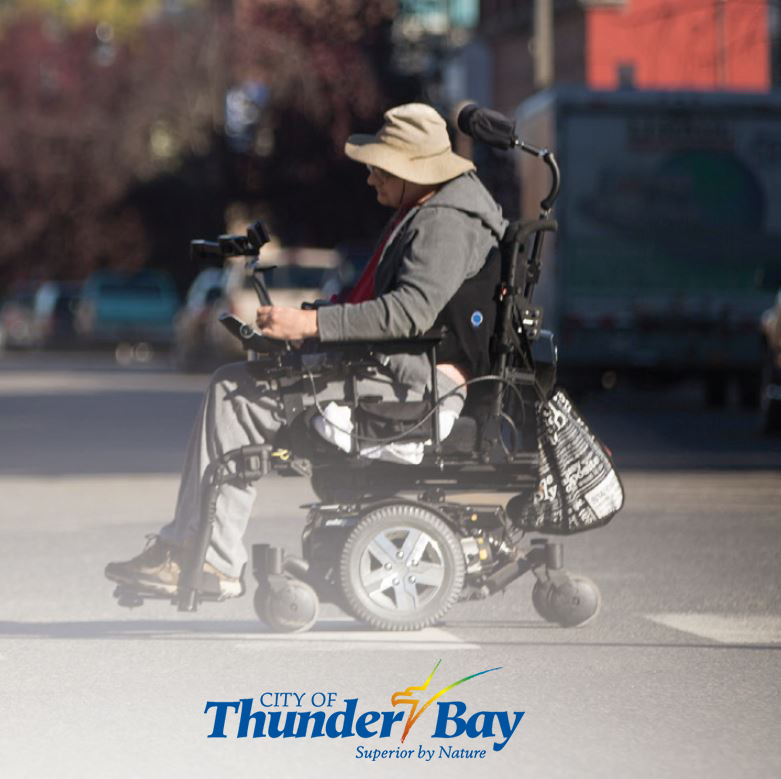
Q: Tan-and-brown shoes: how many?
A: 2